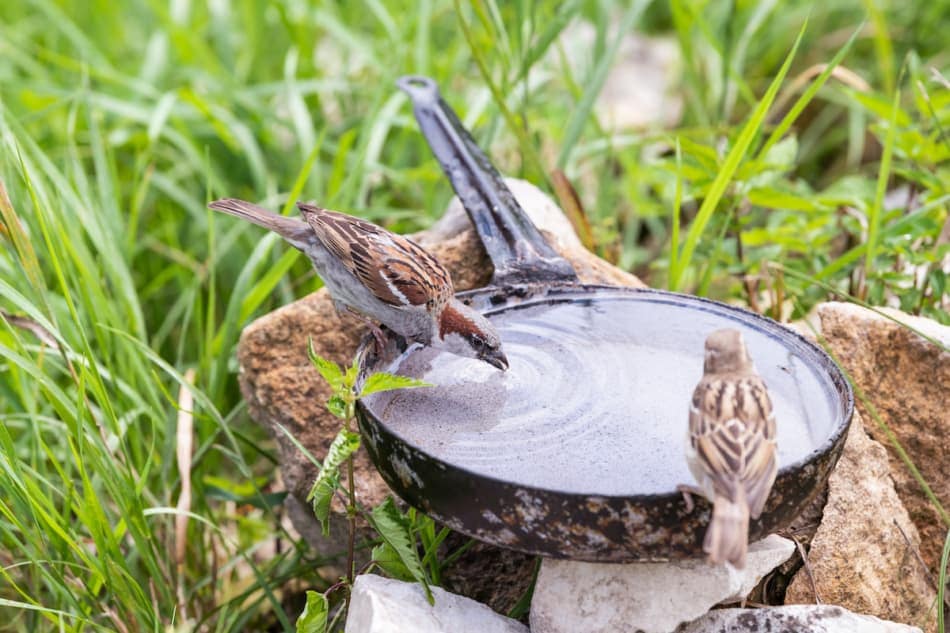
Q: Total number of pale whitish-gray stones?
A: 3